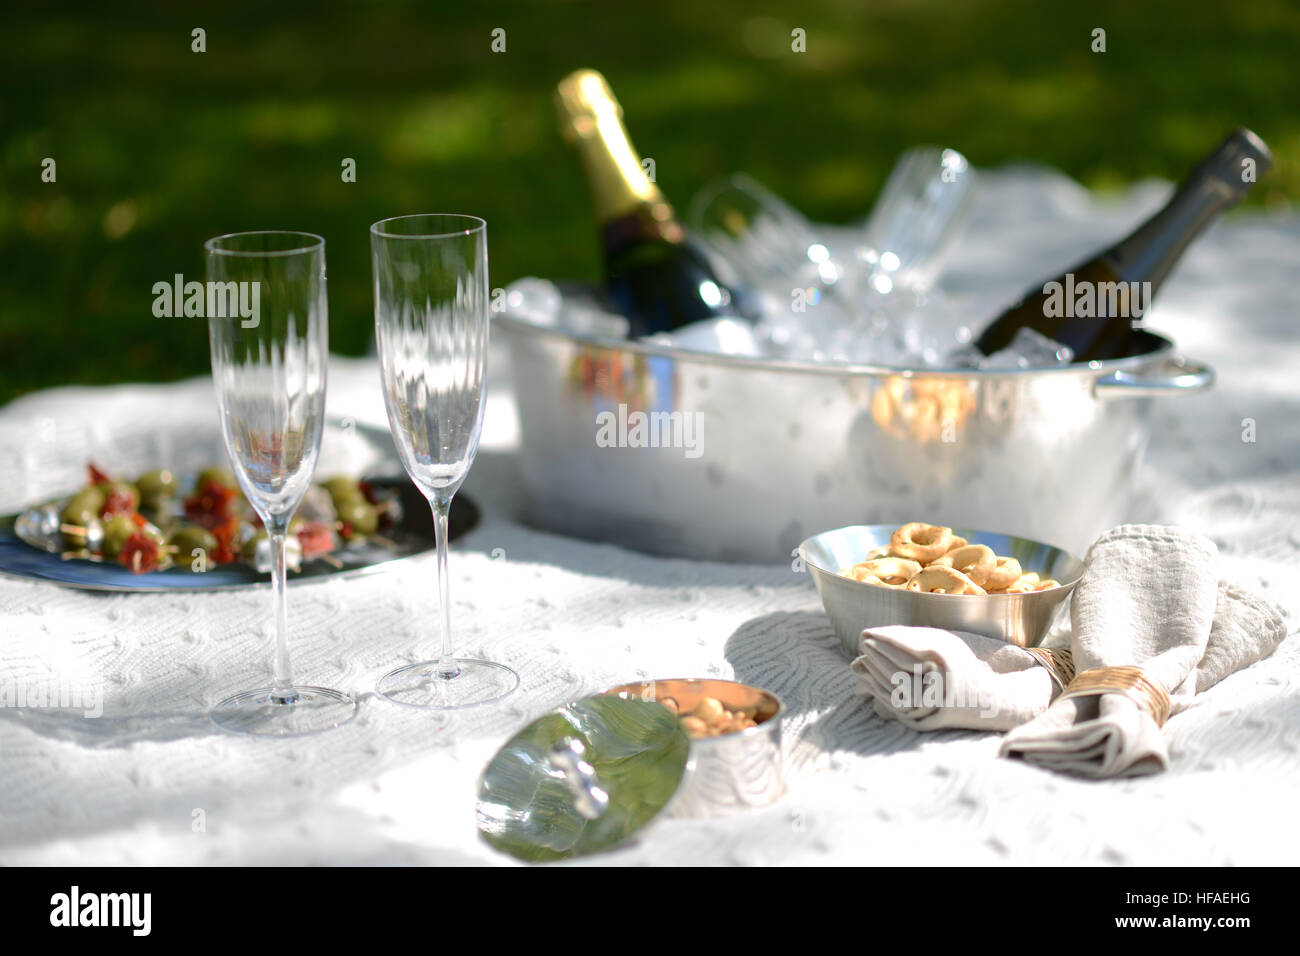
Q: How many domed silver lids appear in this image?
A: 1